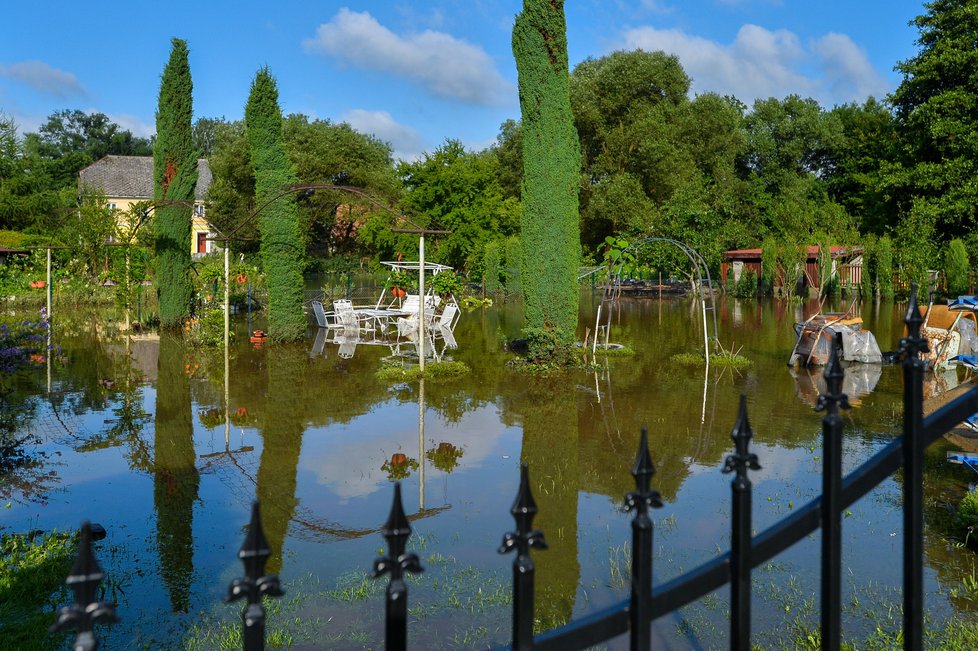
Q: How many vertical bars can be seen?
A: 8